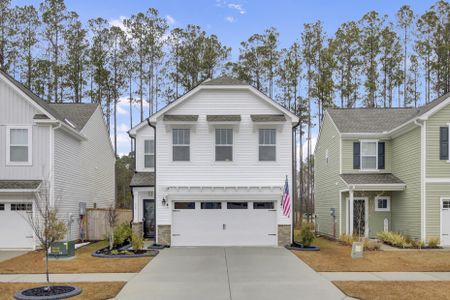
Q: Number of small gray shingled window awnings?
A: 3